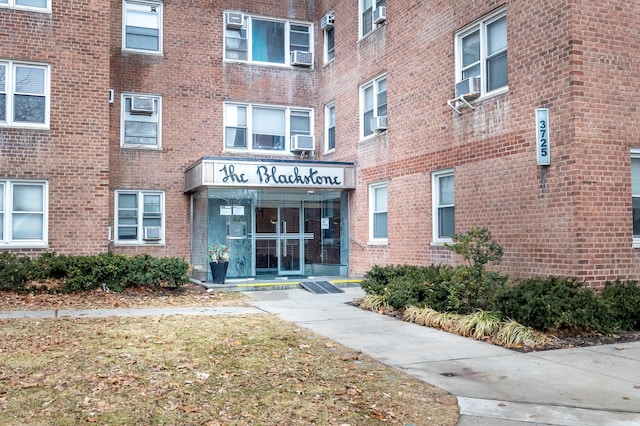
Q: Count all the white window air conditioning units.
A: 9